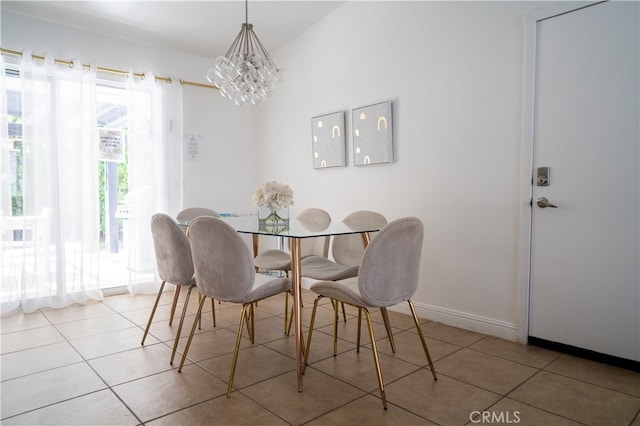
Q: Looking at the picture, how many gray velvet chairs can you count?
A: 6